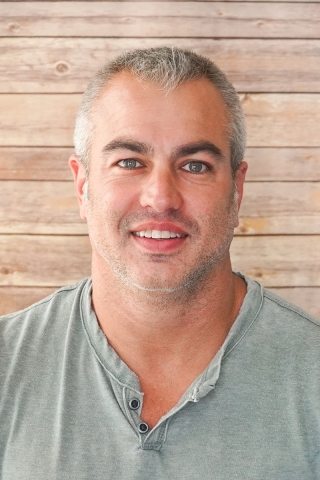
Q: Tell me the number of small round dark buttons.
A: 2